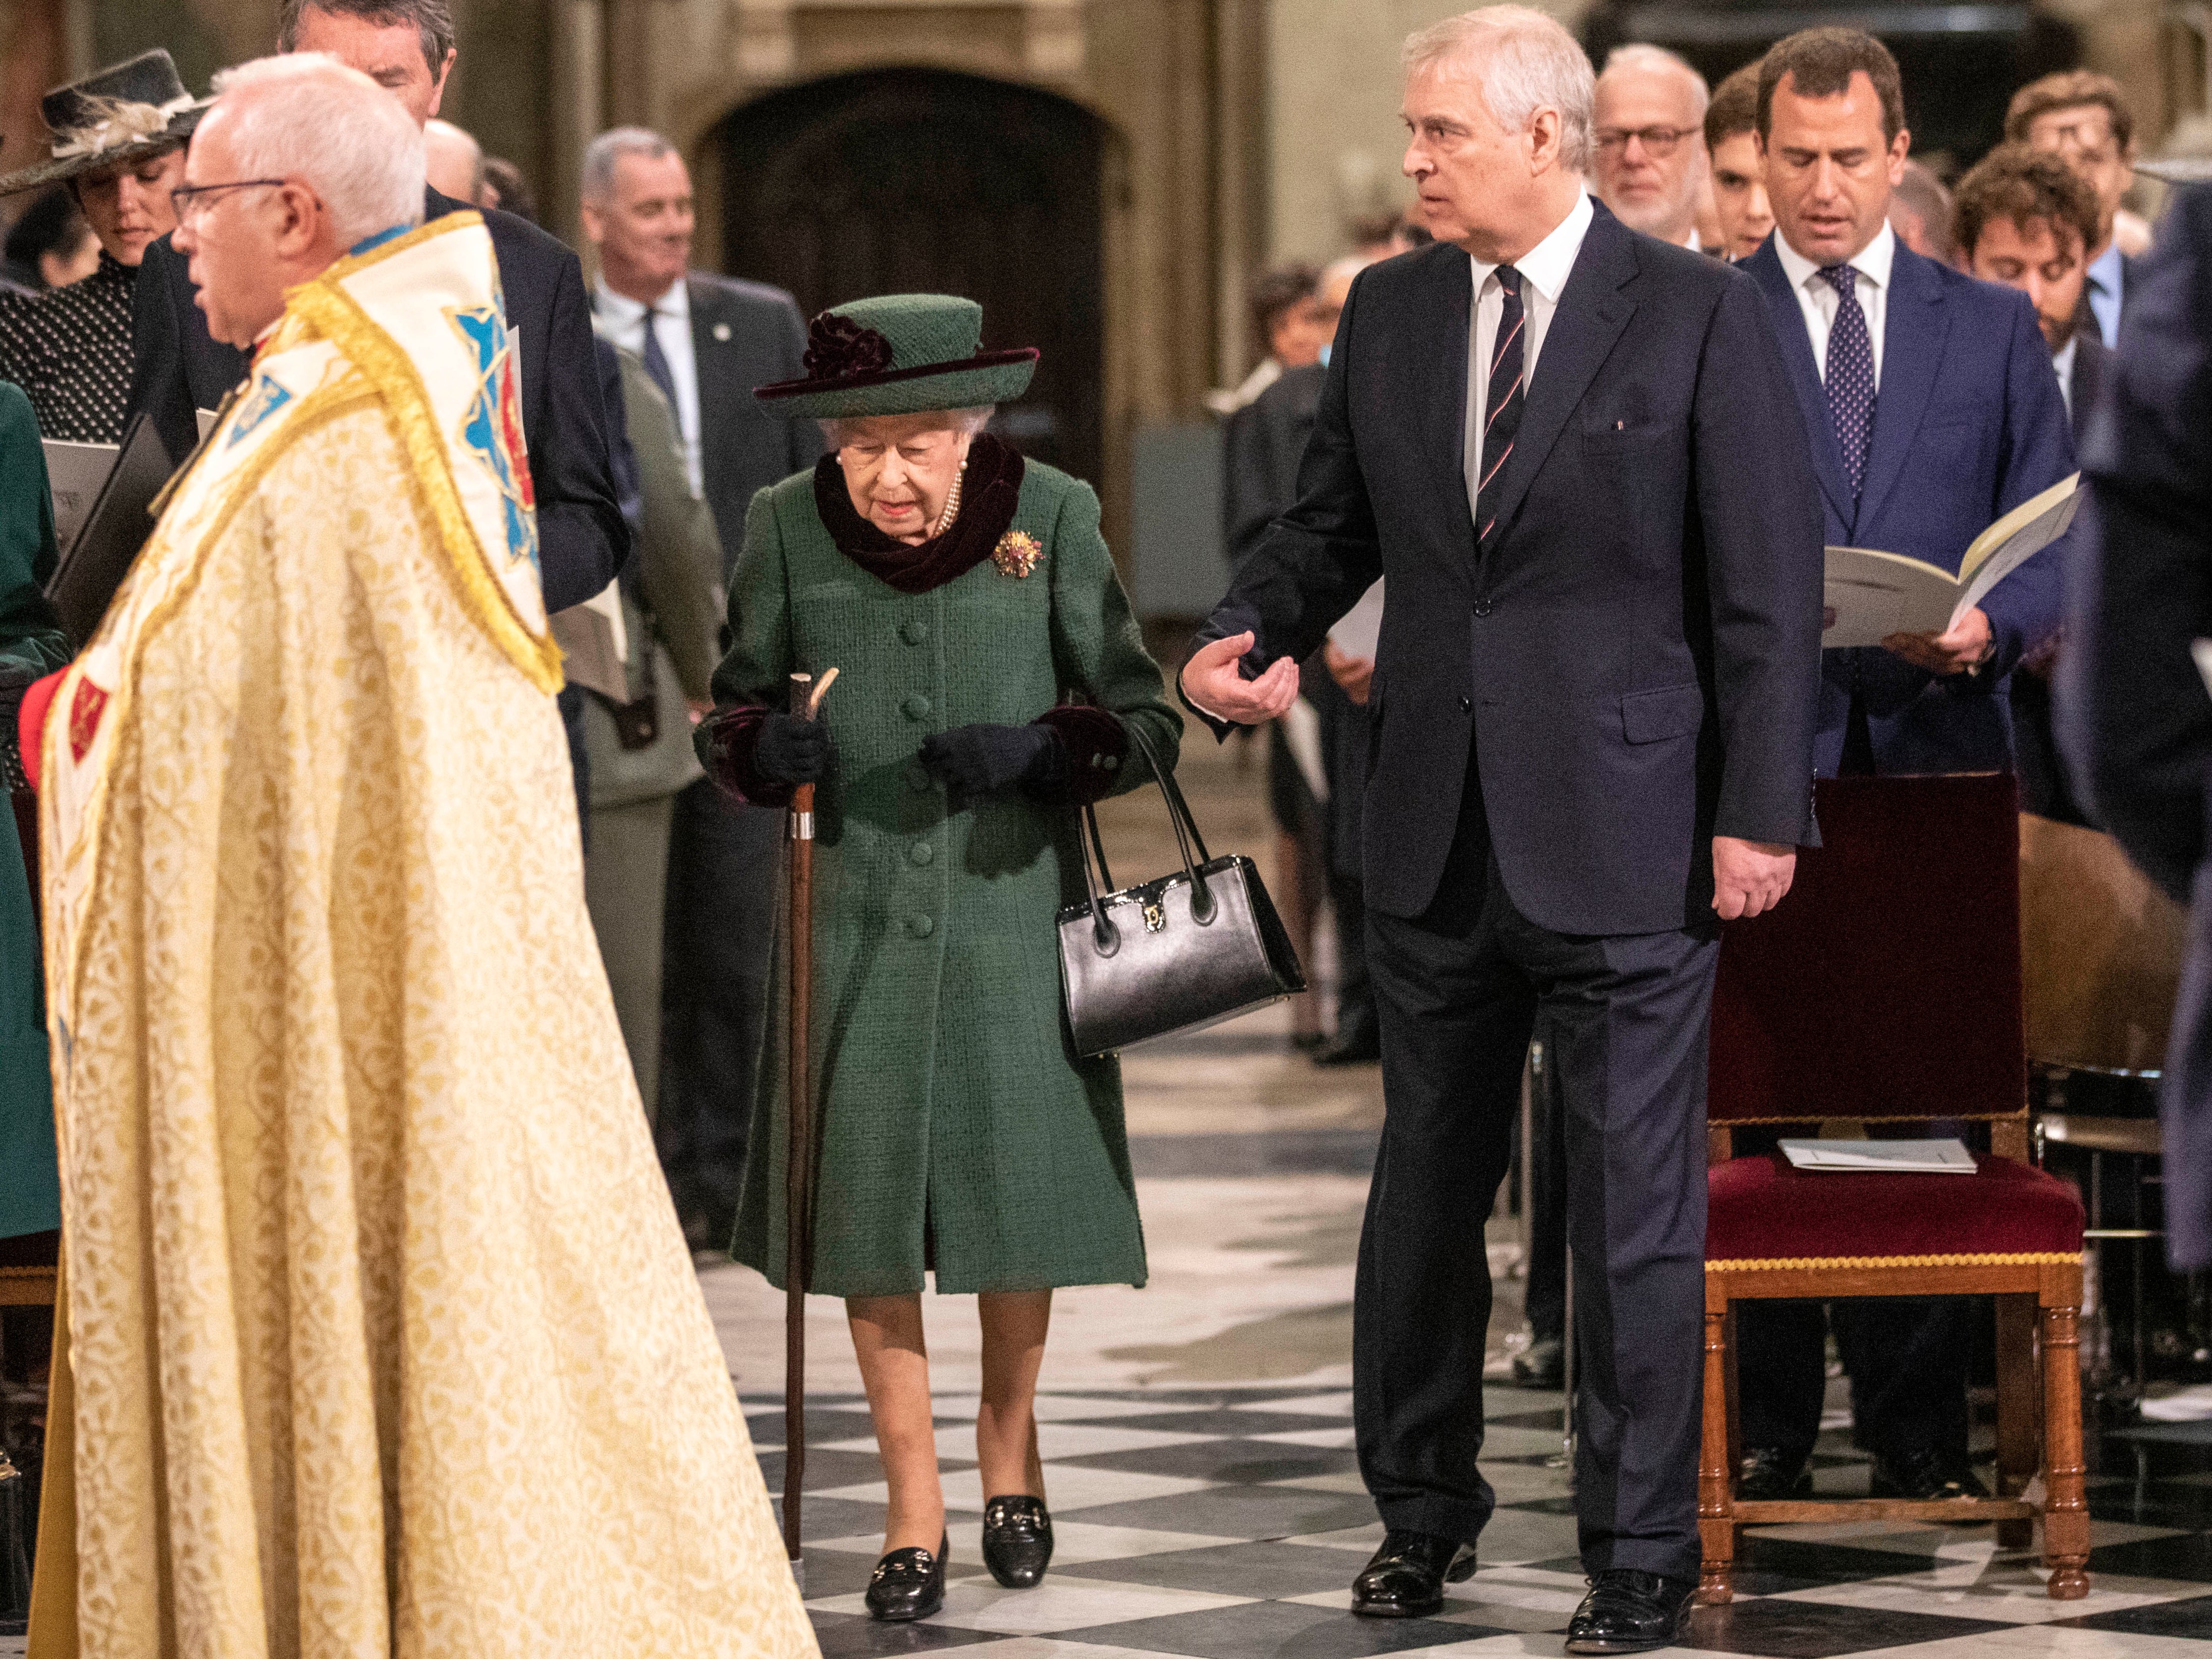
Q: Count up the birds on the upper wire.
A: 0